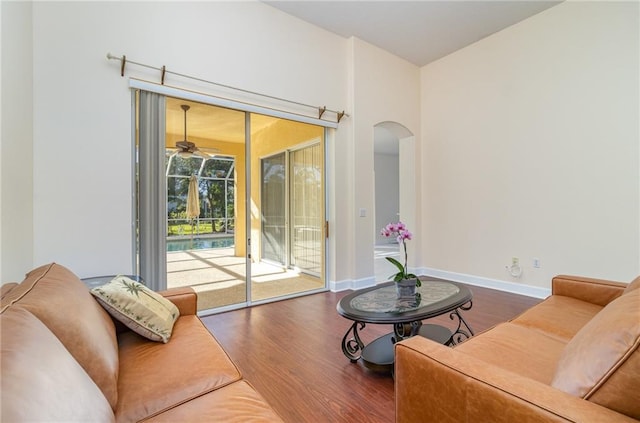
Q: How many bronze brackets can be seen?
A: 4